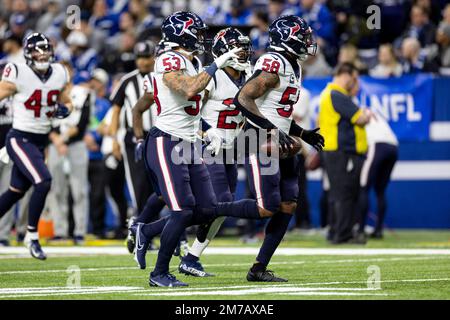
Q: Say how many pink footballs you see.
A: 0